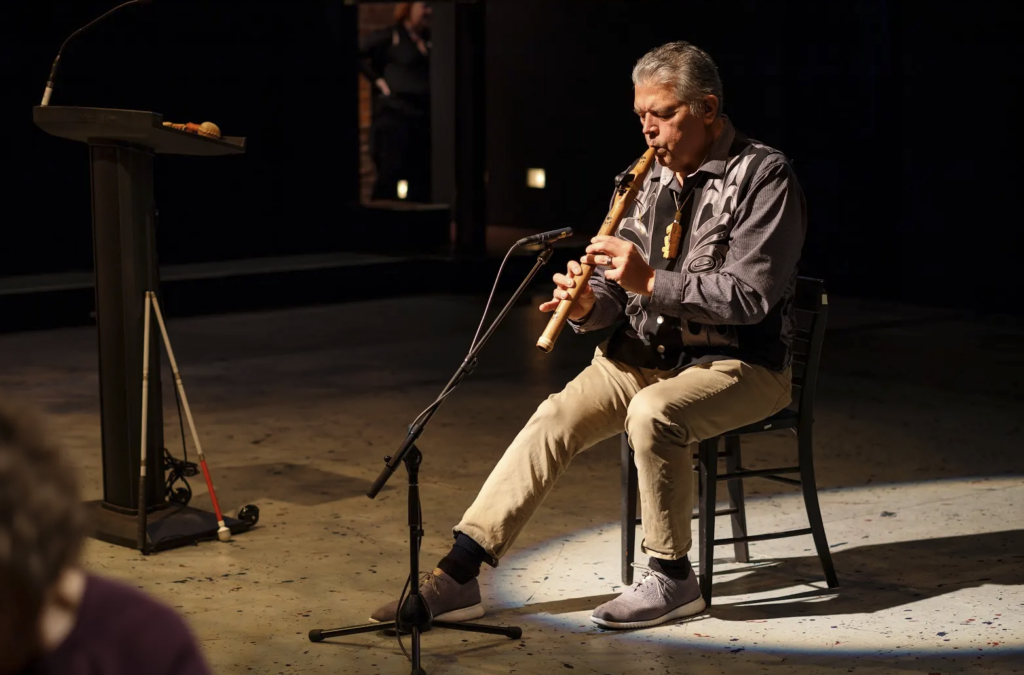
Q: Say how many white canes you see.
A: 1